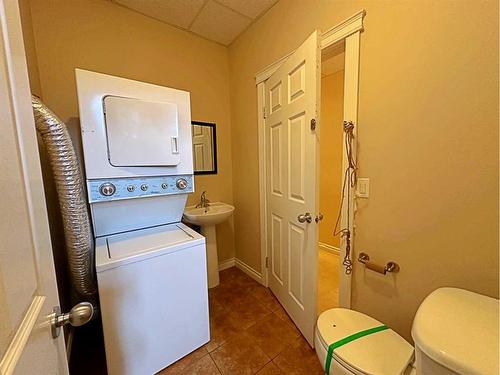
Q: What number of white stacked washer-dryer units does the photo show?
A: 1